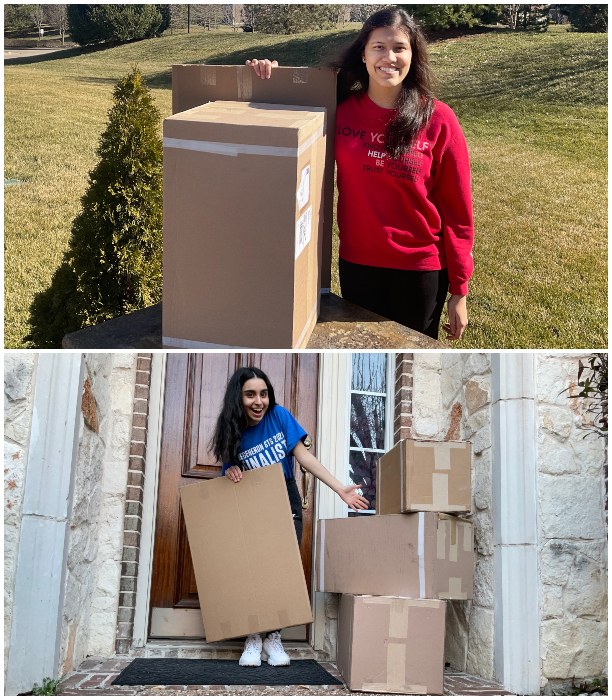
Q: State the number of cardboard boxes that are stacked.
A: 3